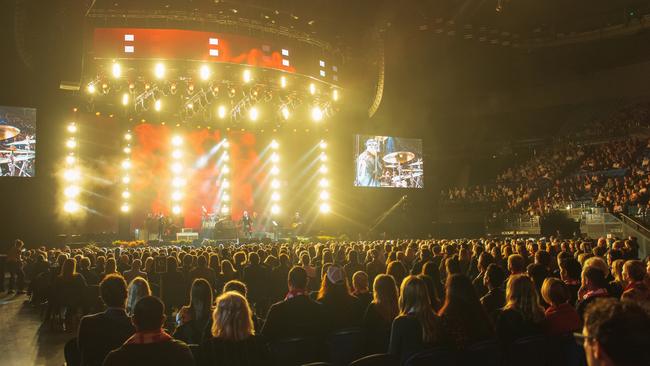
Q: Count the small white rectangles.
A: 8